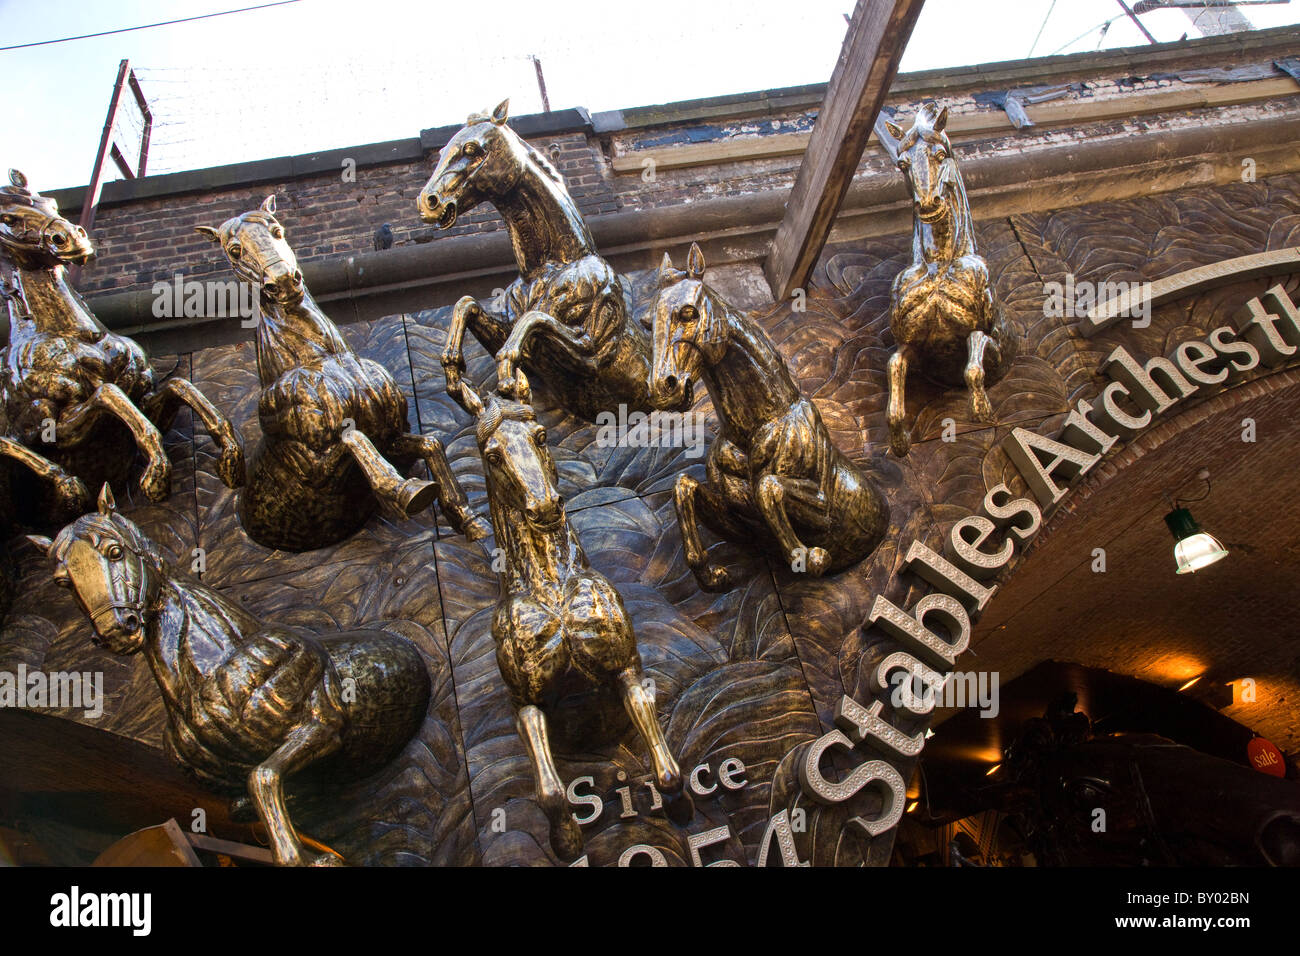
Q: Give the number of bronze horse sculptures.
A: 7